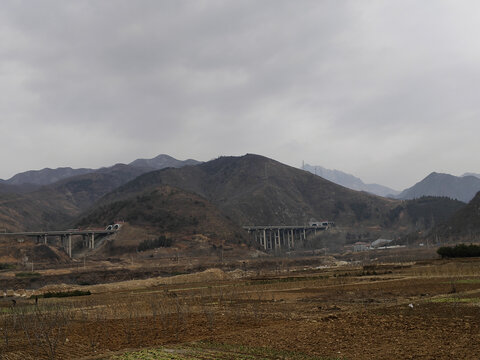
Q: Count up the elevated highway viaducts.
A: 2